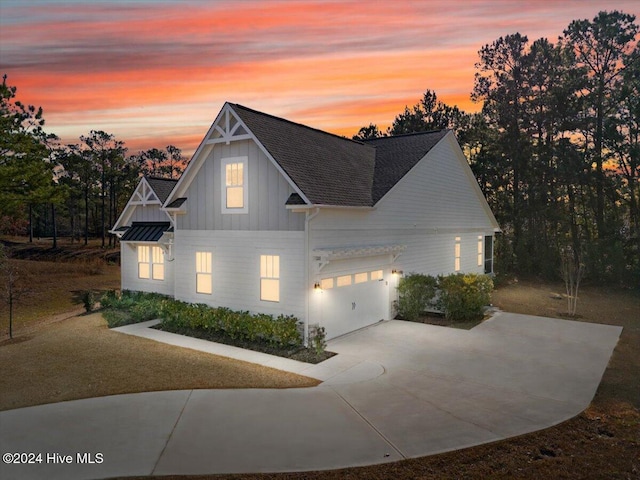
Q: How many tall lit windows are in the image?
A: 7